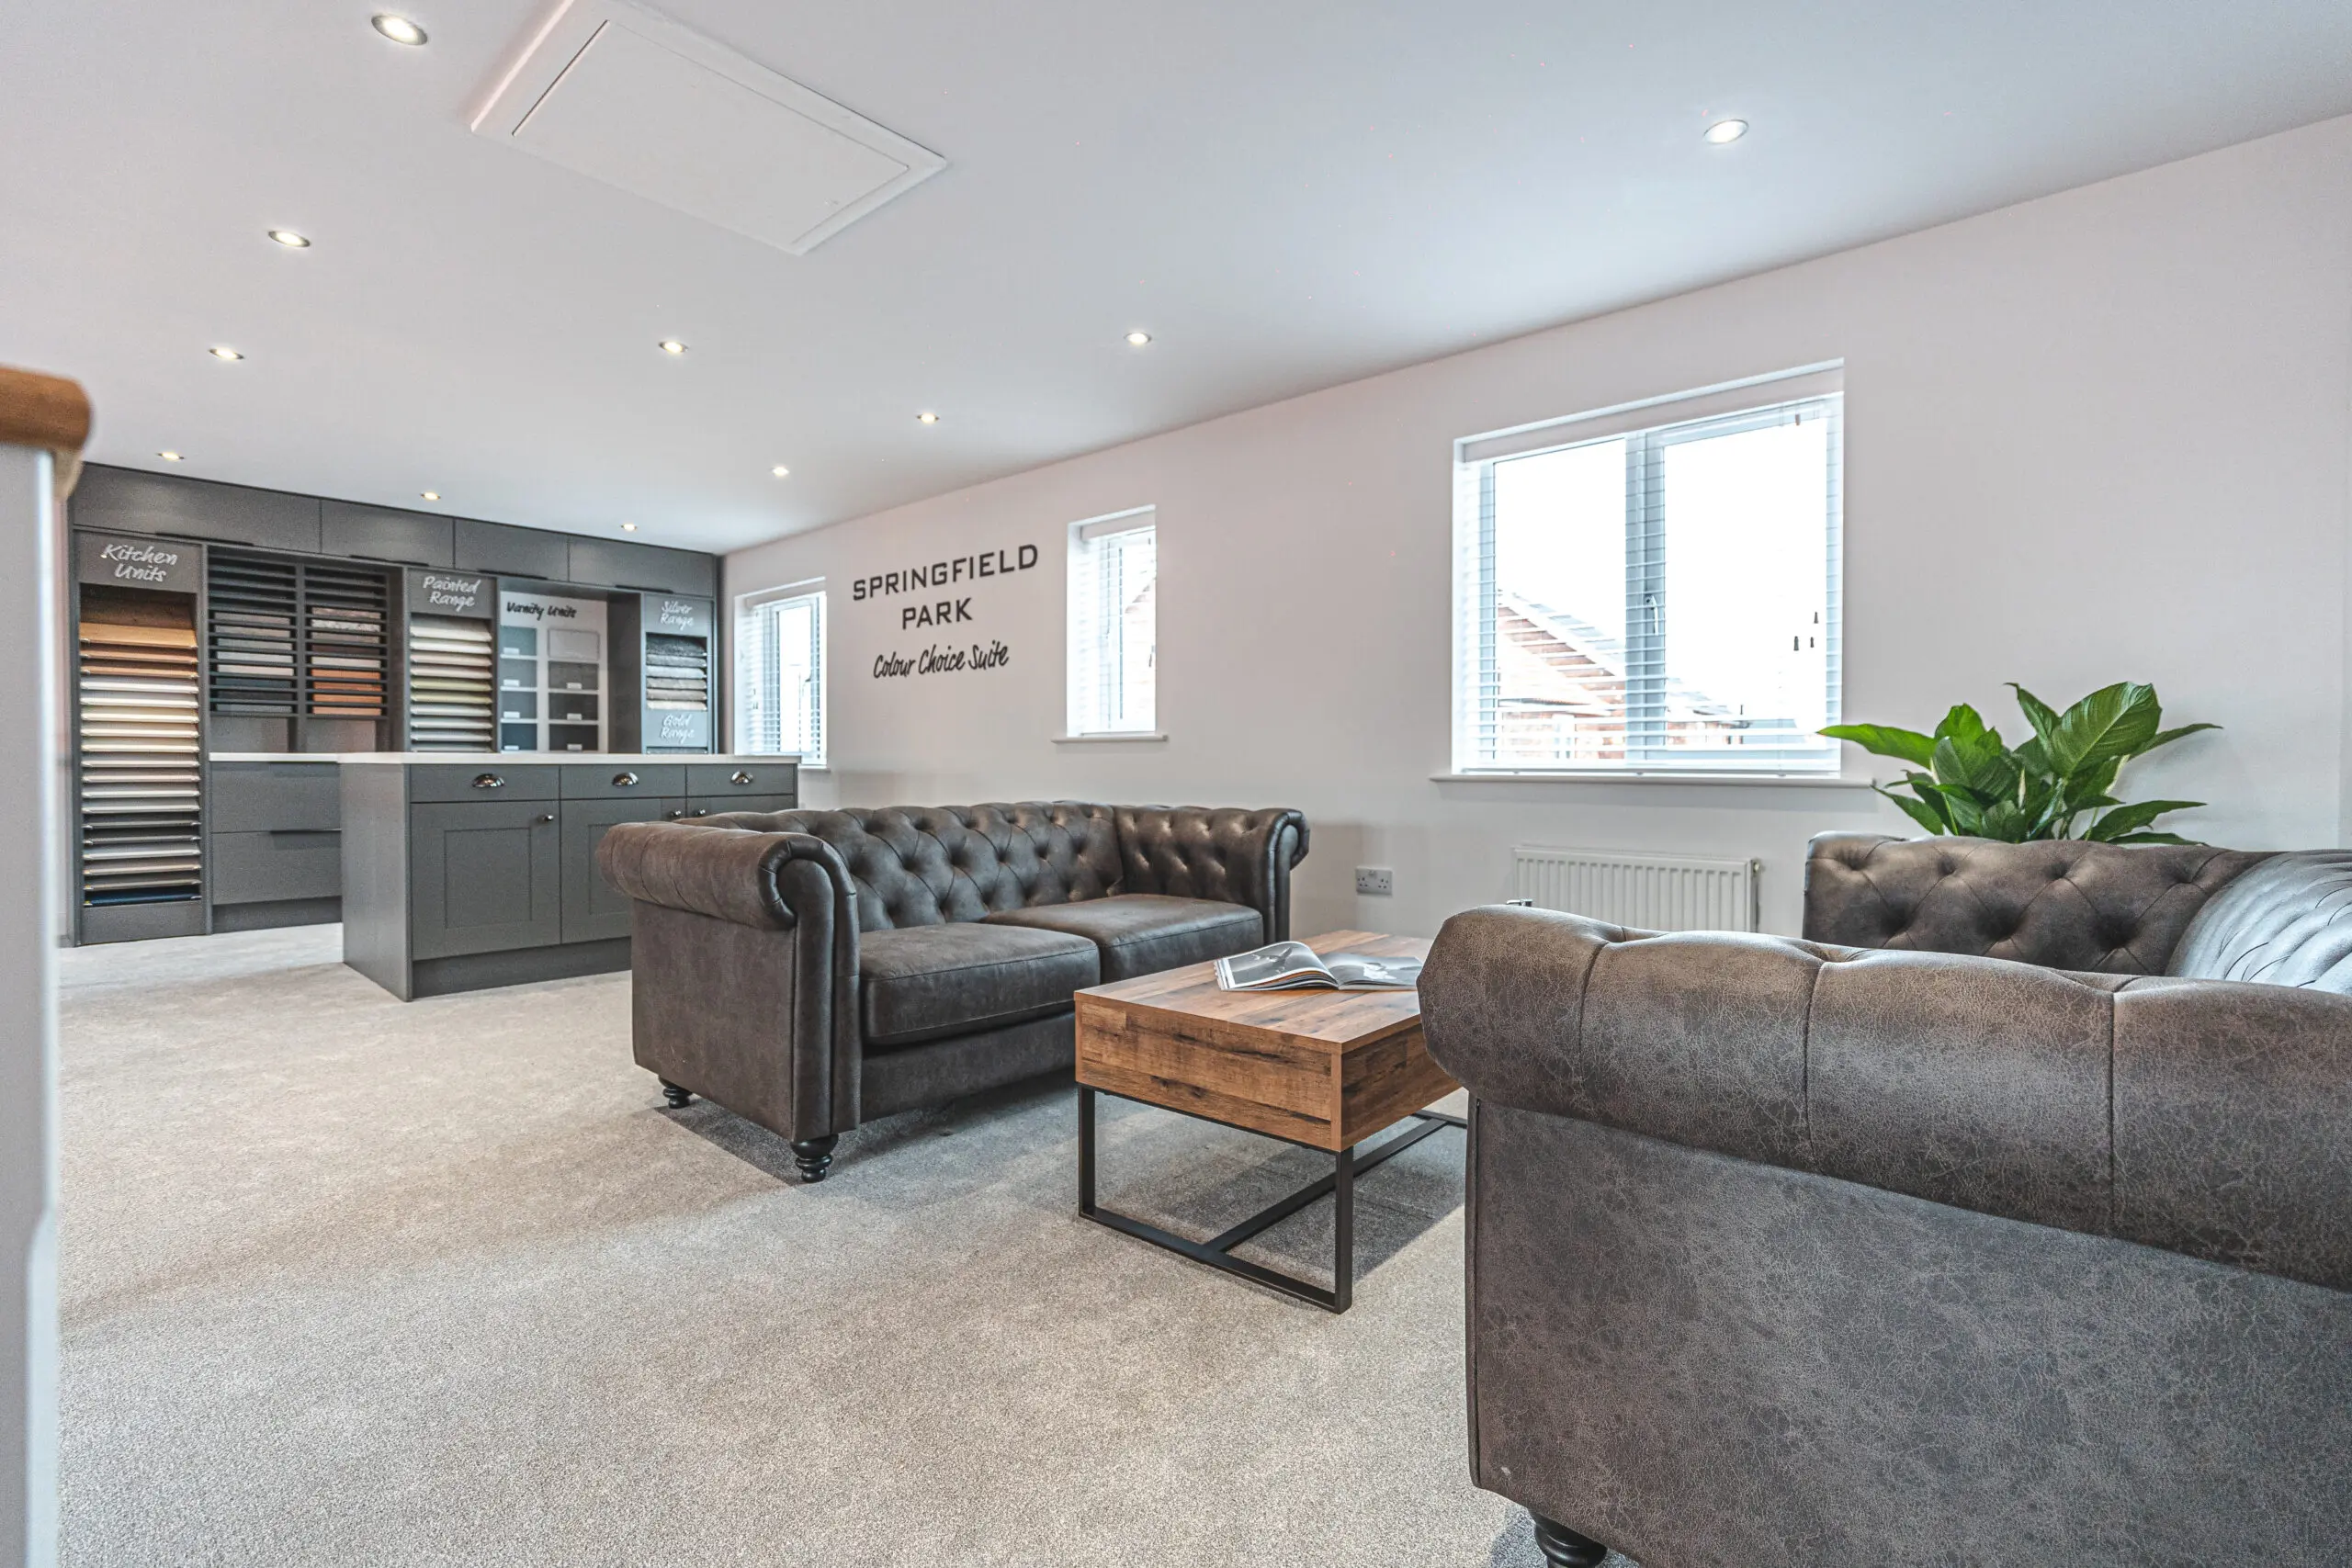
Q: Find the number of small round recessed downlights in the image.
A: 11